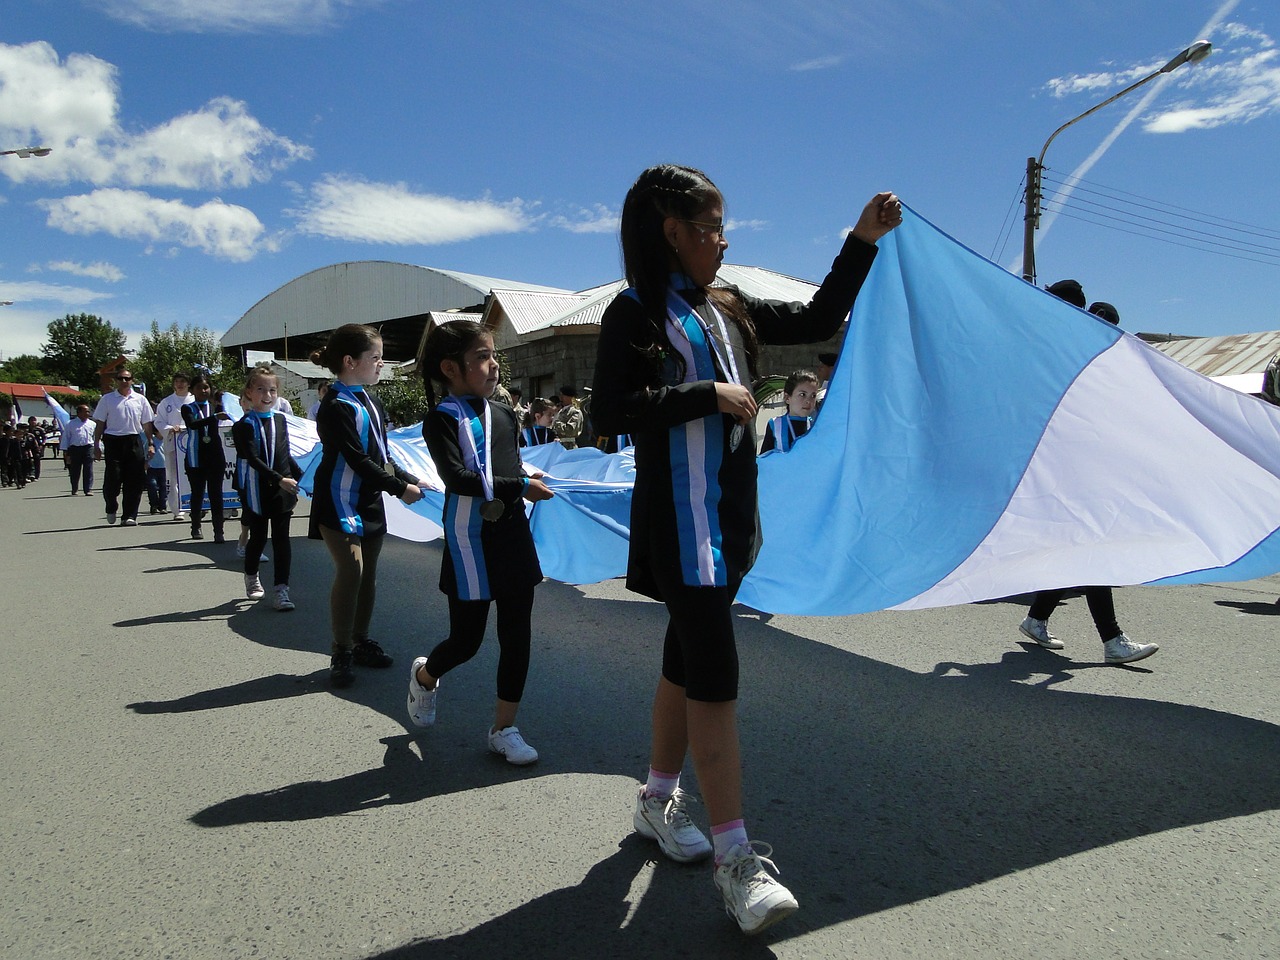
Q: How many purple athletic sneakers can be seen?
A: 0